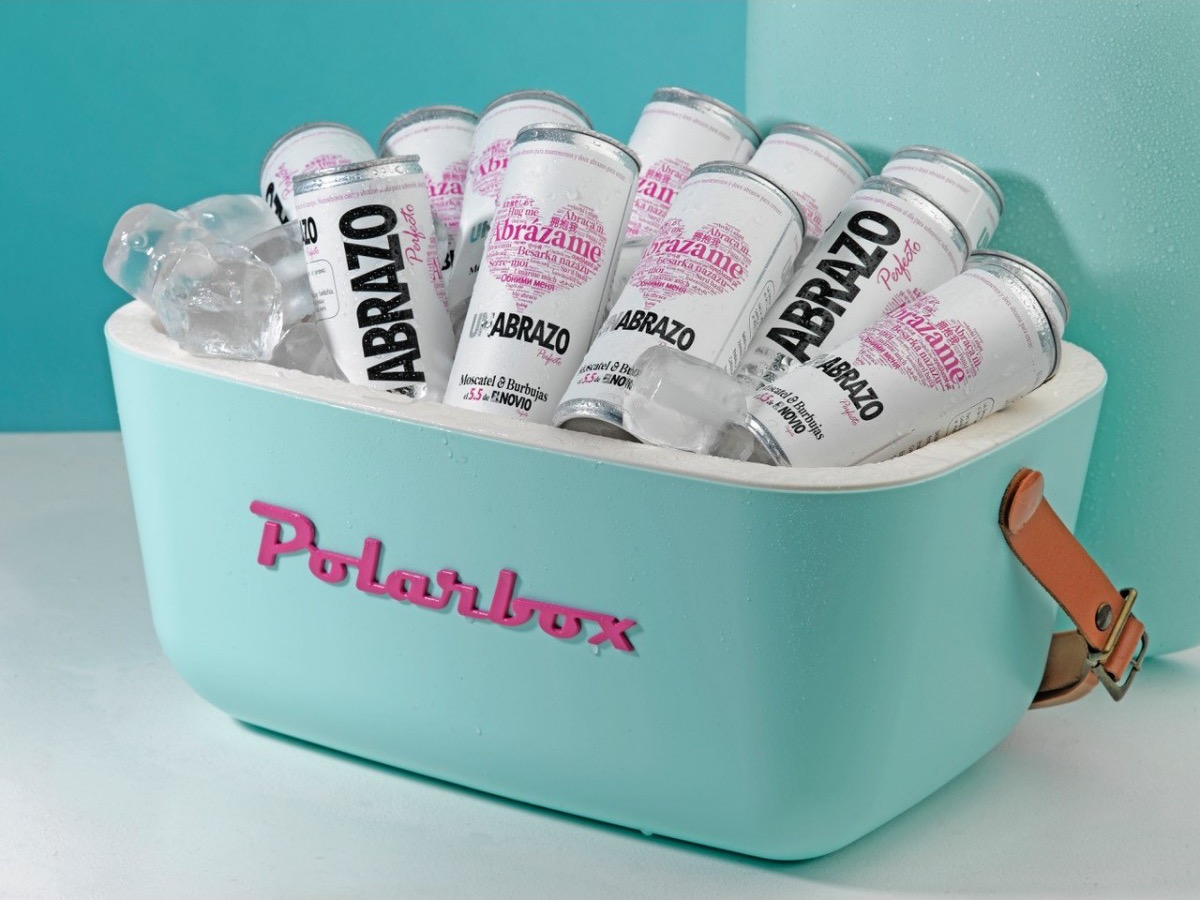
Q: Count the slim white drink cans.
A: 12